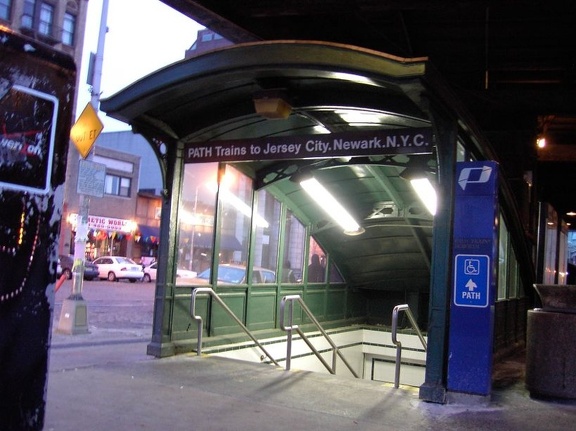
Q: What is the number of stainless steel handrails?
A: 3